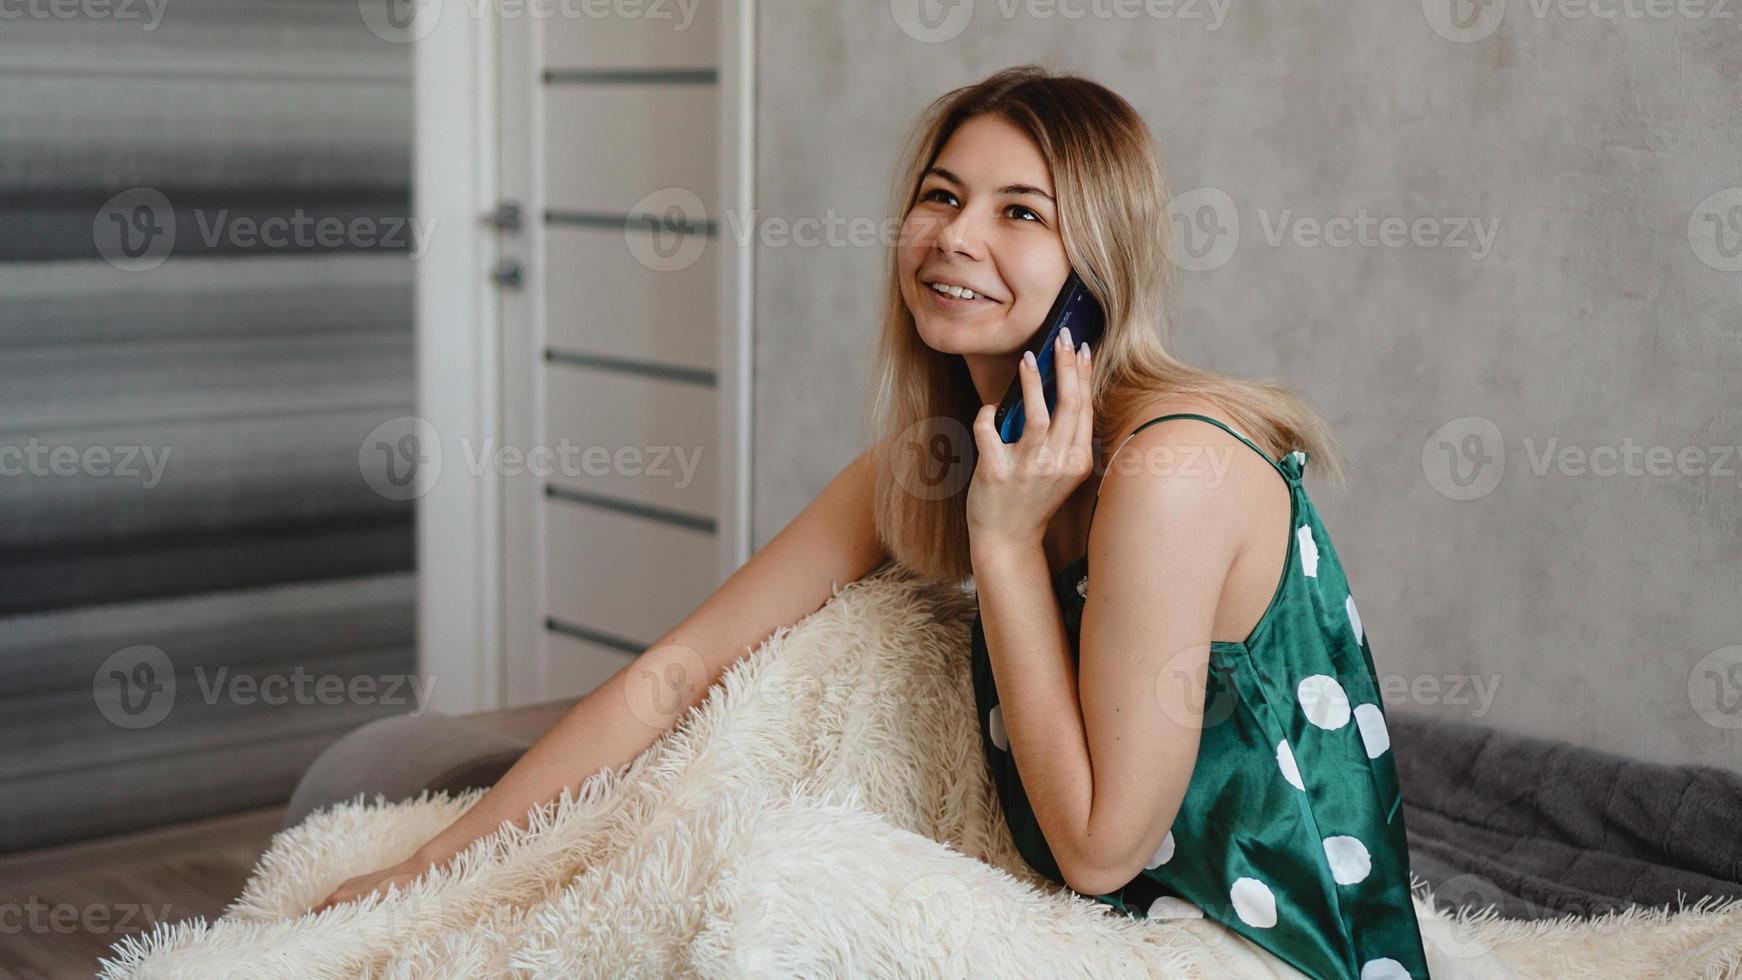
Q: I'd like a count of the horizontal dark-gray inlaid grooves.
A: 5